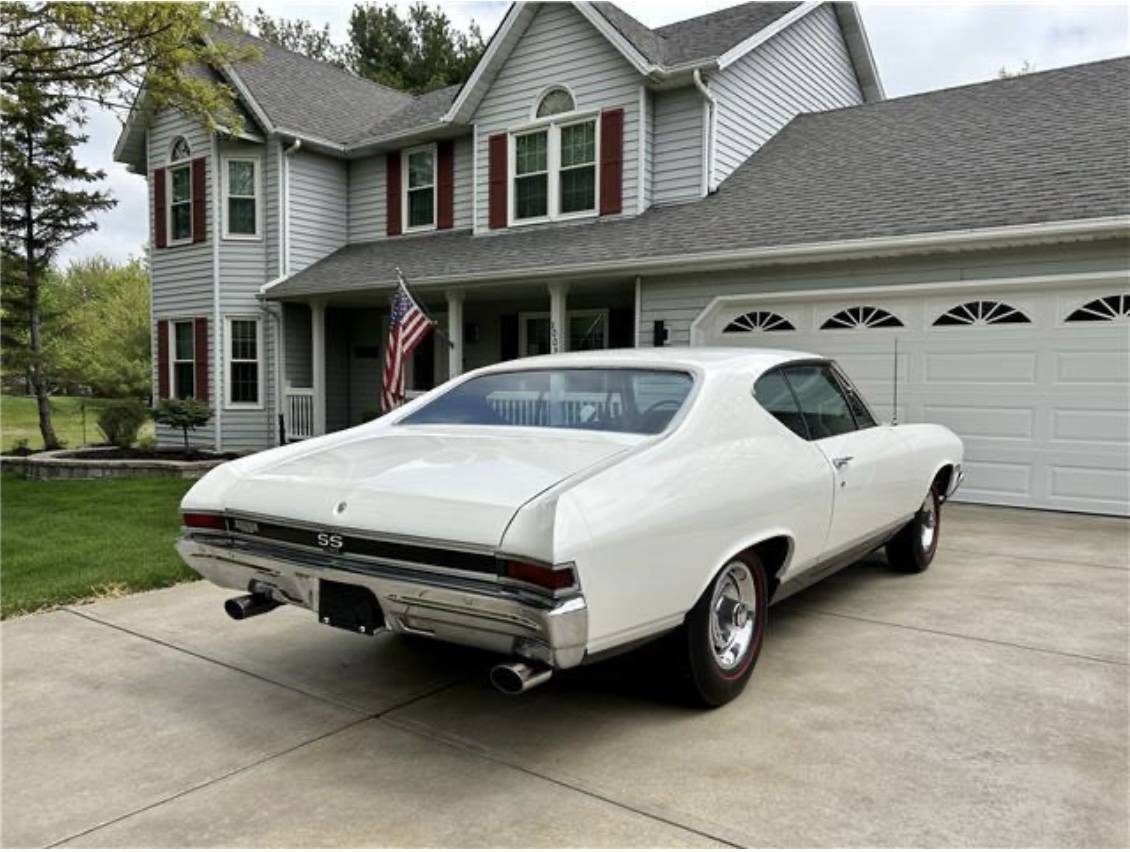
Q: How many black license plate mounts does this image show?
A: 1